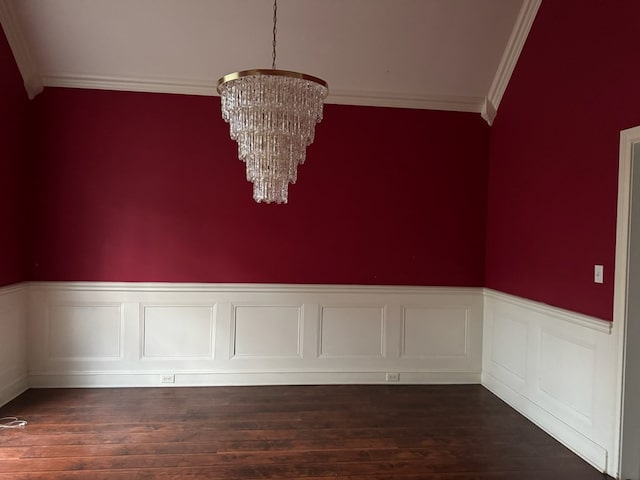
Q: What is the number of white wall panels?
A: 7